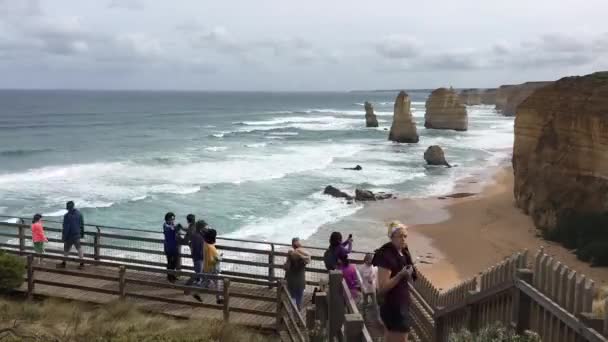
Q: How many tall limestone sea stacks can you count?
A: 3